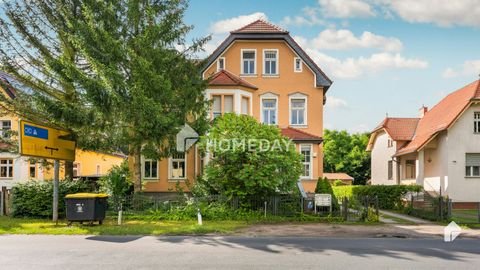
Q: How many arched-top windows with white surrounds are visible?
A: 2